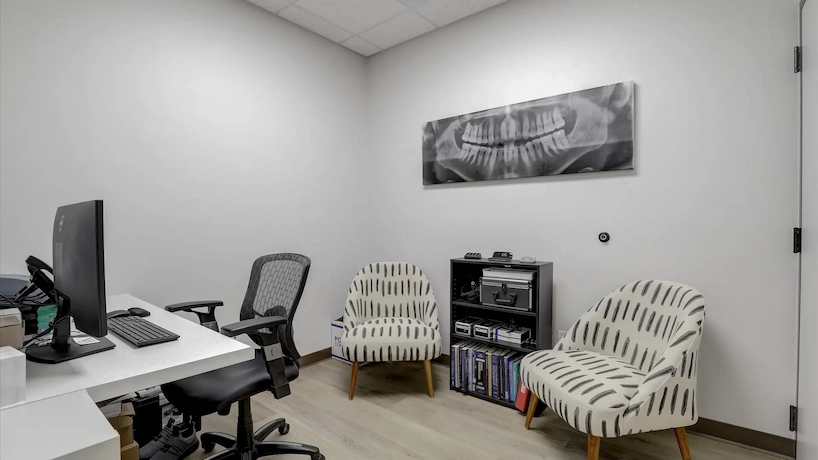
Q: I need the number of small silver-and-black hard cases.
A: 2